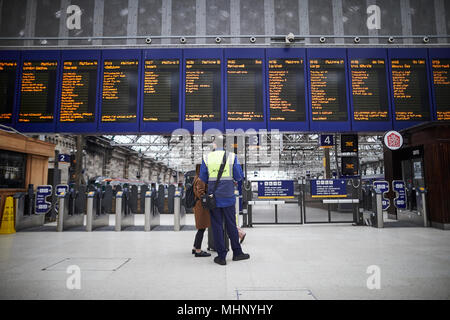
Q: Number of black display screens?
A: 14